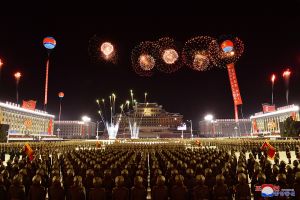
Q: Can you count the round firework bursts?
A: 5